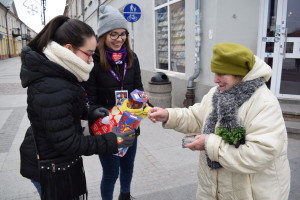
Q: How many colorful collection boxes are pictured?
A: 2